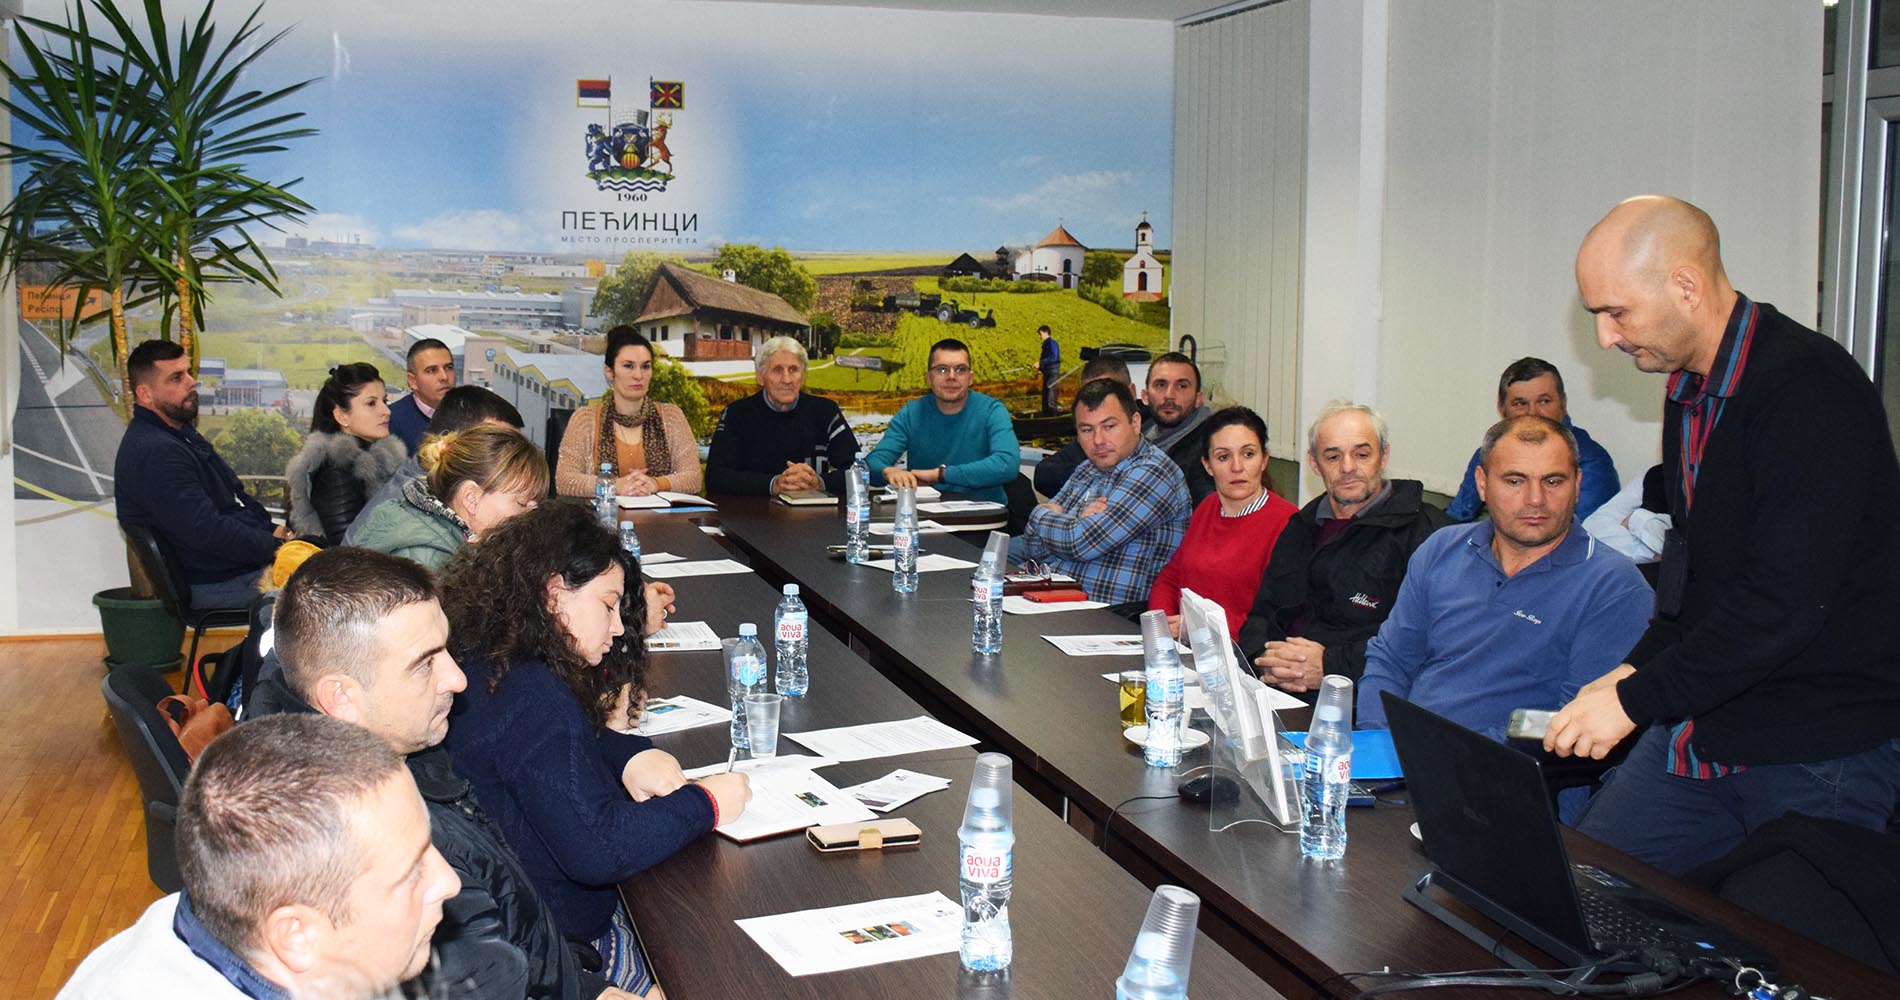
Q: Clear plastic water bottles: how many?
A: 12